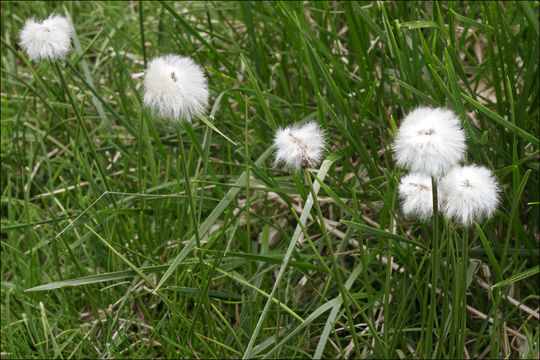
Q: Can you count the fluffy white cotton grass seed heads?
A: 6